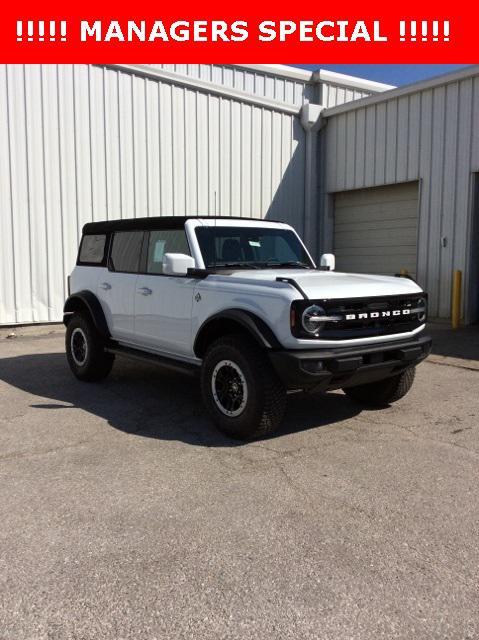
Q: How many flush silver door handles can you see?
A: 2